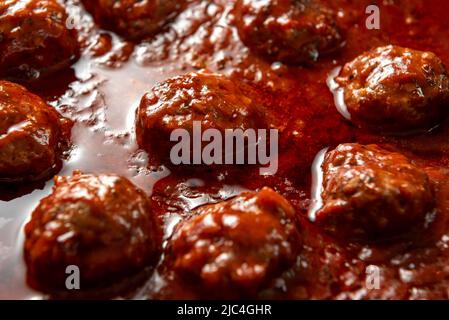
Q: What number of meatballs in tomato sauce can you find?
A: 9